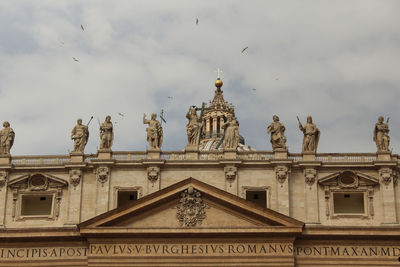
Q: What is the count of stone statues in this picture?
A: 9